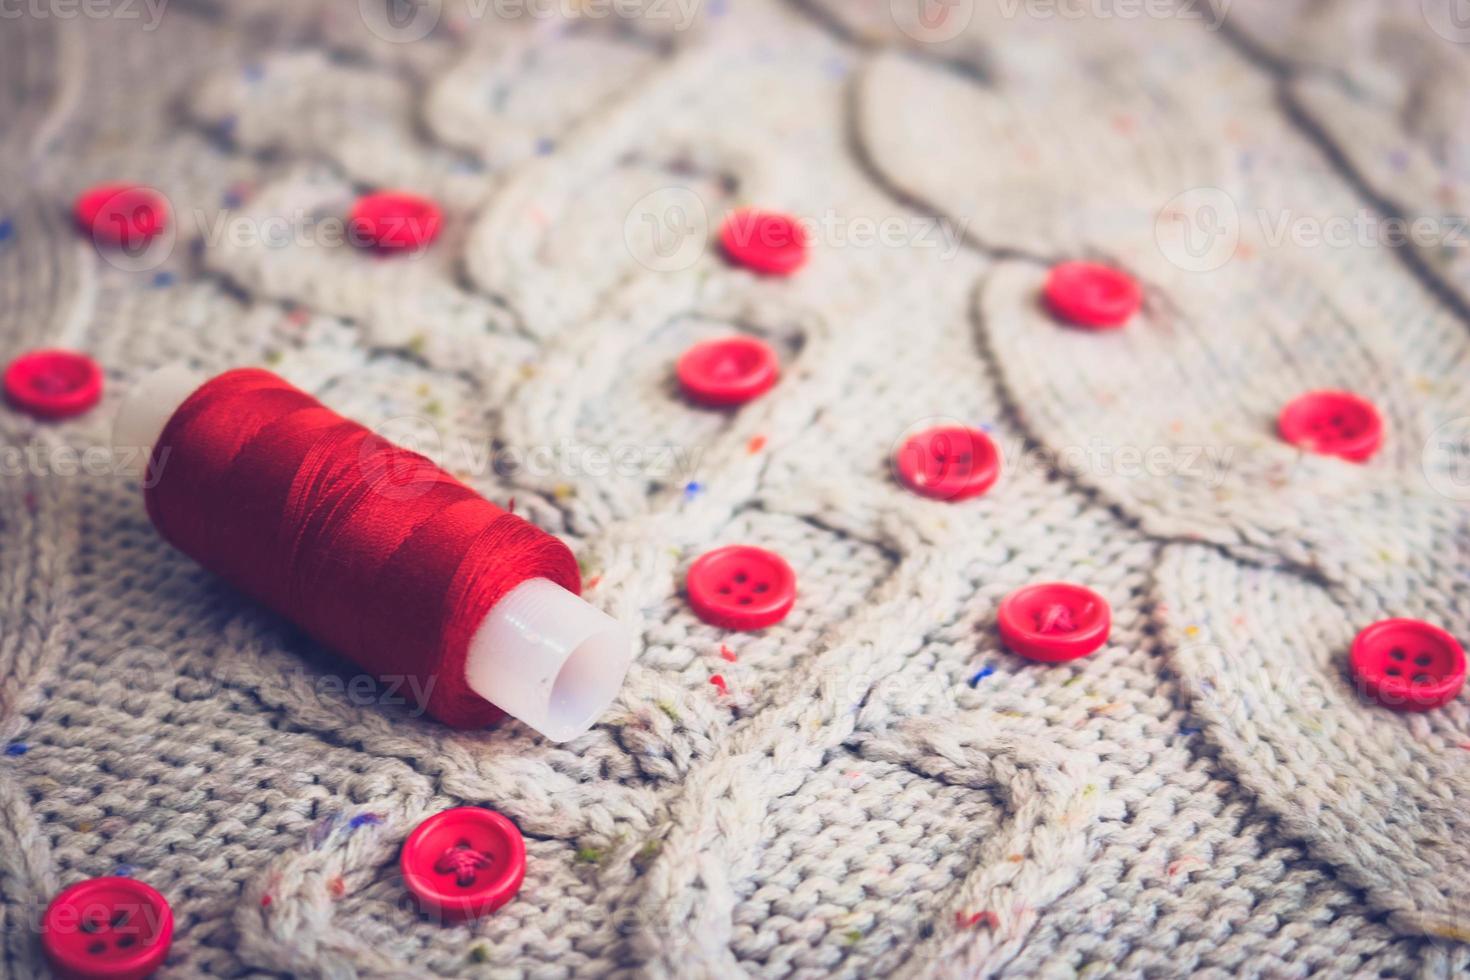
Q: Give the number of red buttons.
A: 13